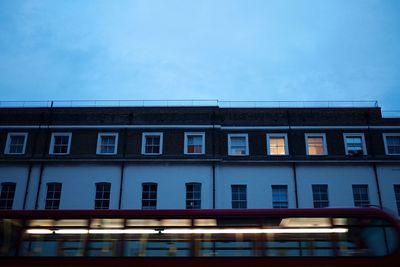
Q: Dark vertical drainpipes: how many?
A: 6